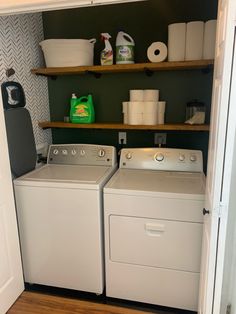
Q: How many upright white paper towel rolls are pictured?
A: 3